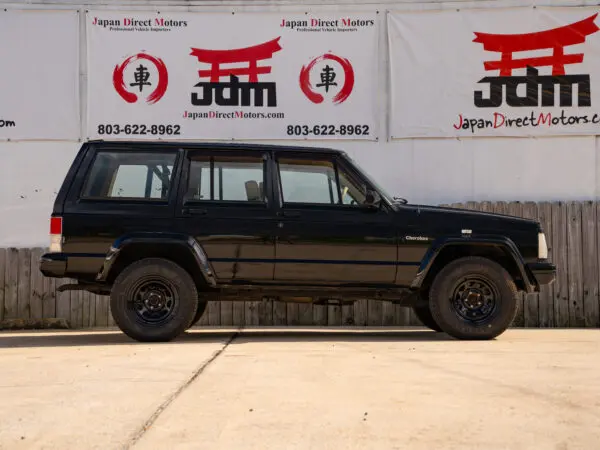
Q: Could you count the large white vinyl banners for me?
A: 3